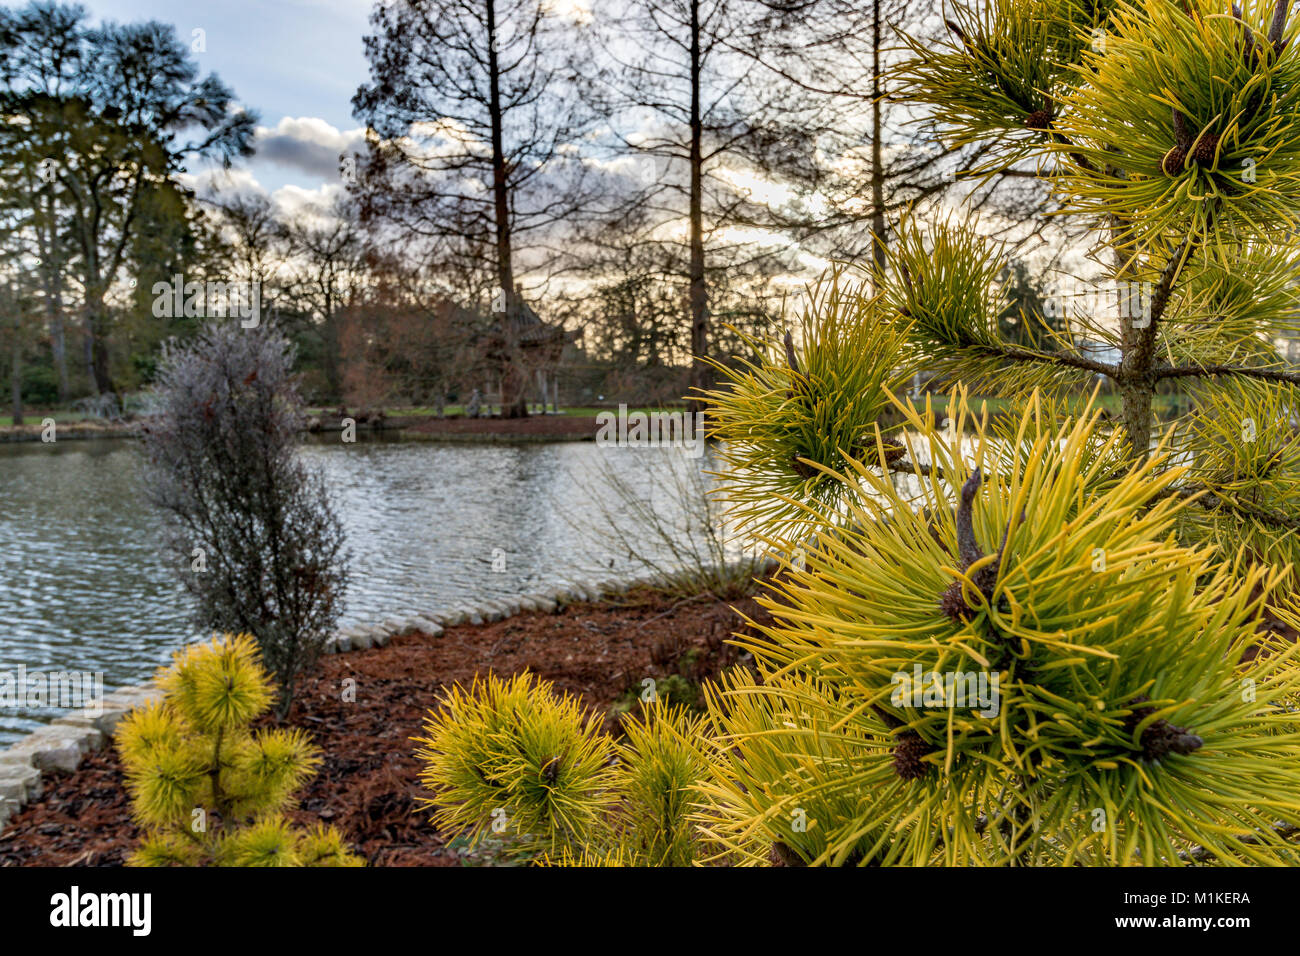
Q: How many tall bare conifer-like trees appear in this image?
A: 3